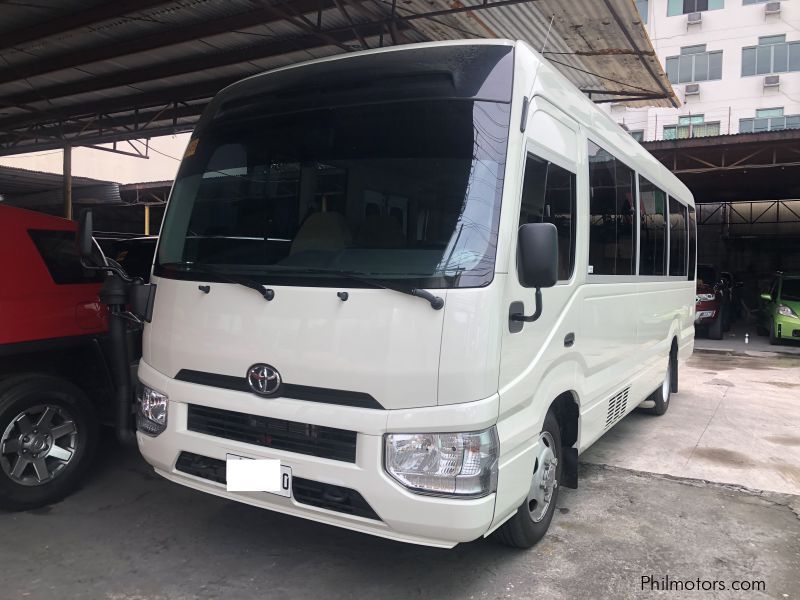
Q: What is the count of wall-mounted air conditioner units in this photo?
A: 4